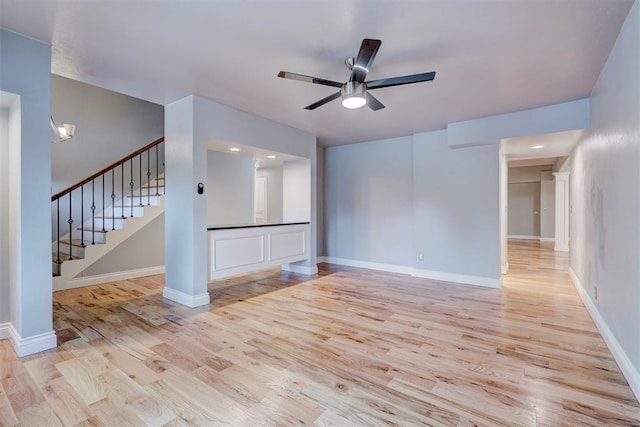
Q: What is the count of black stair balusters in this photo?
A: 12